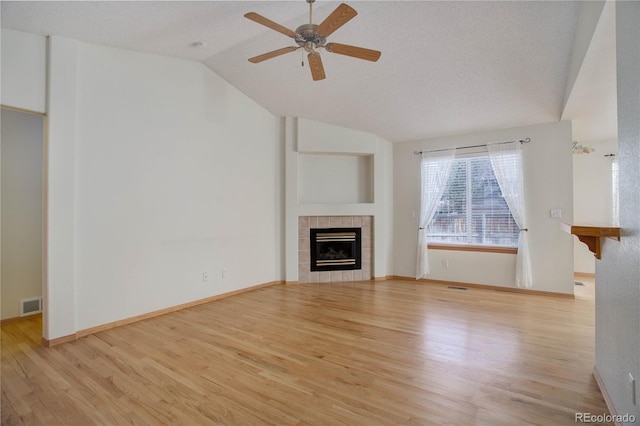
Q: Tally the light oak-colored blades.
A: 5